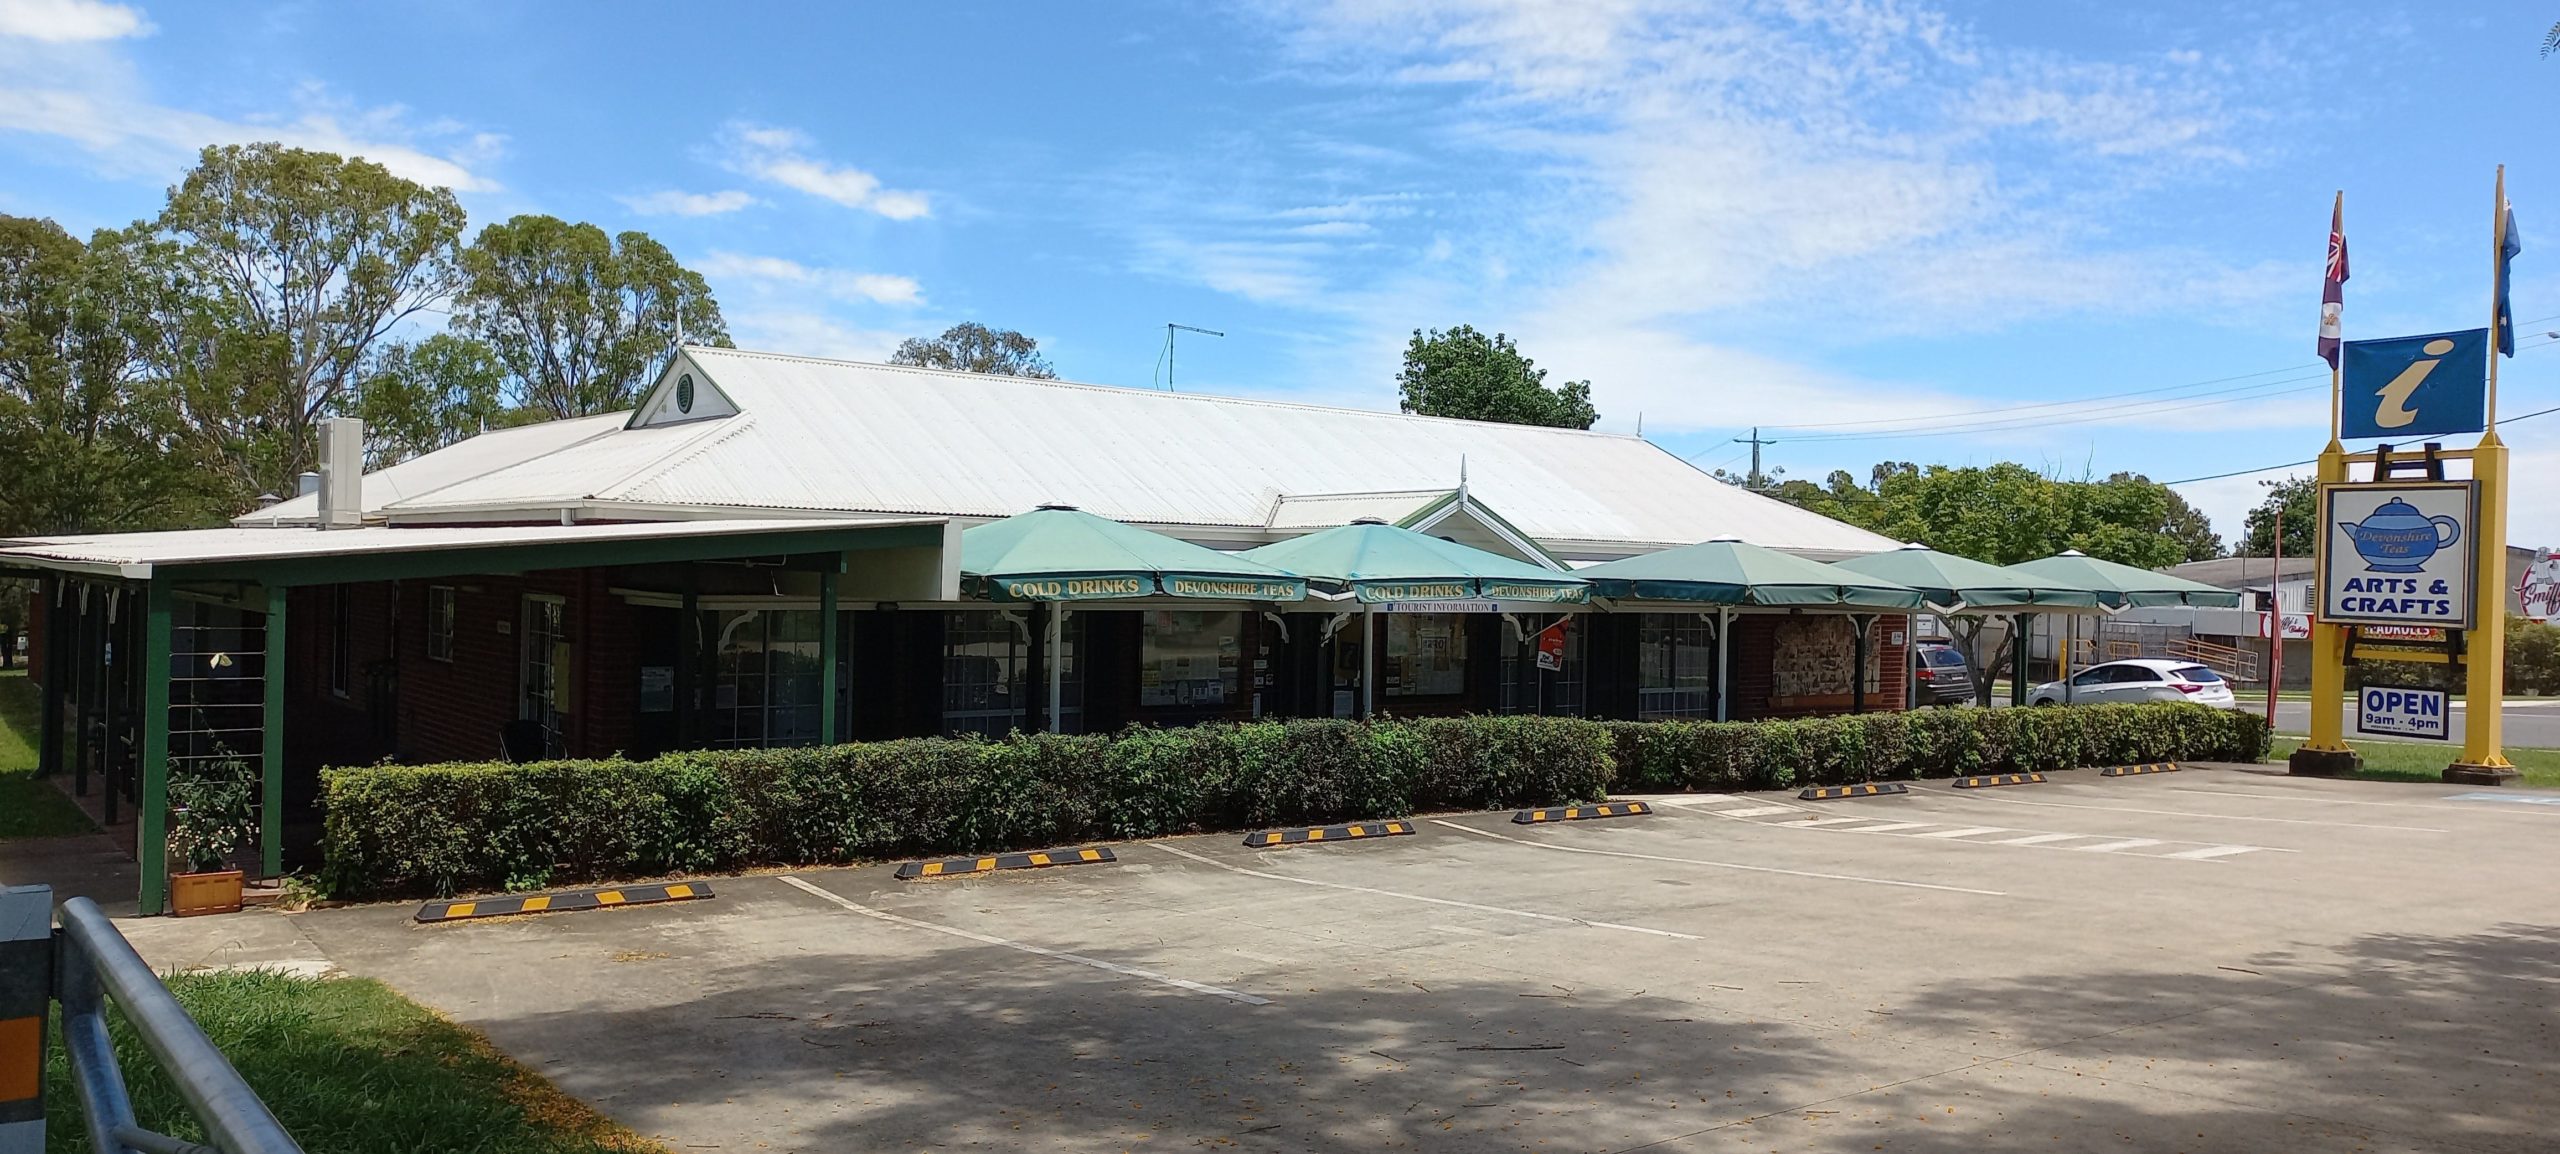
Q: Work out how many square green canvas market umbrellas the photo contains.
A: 5